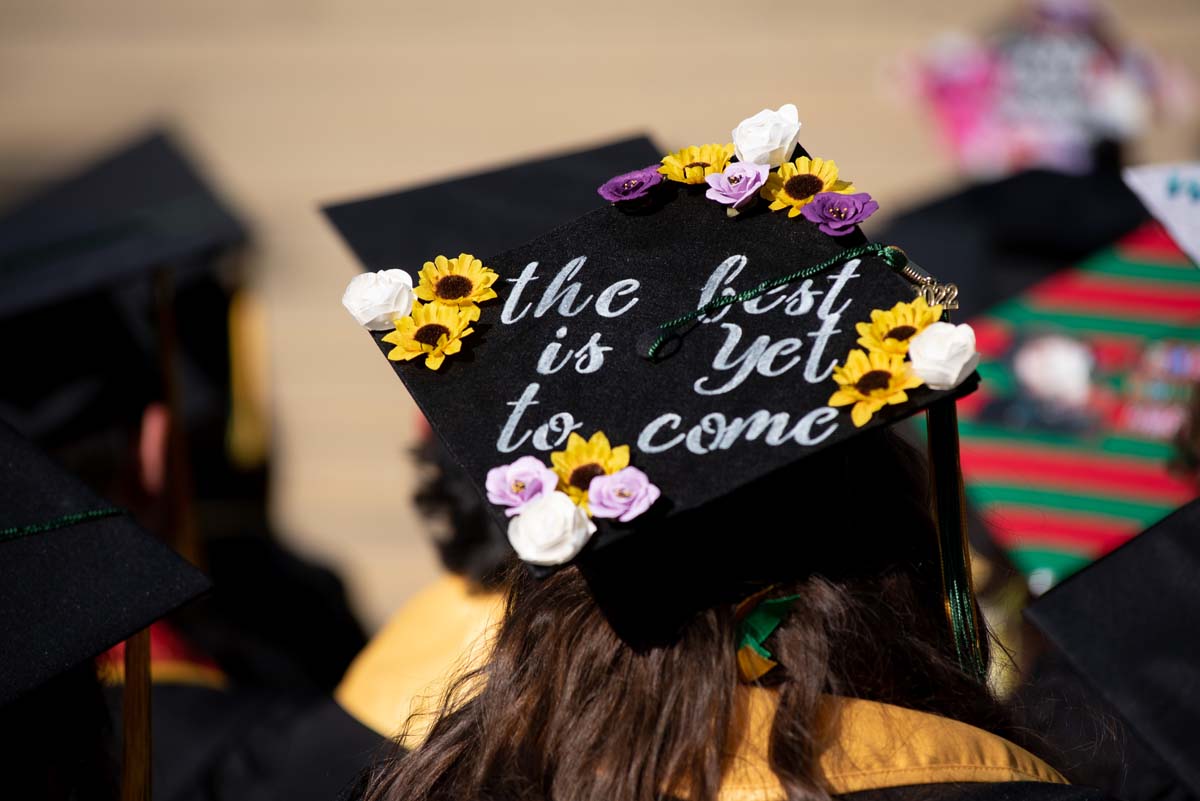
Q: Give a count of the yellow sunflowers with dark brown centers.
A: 7